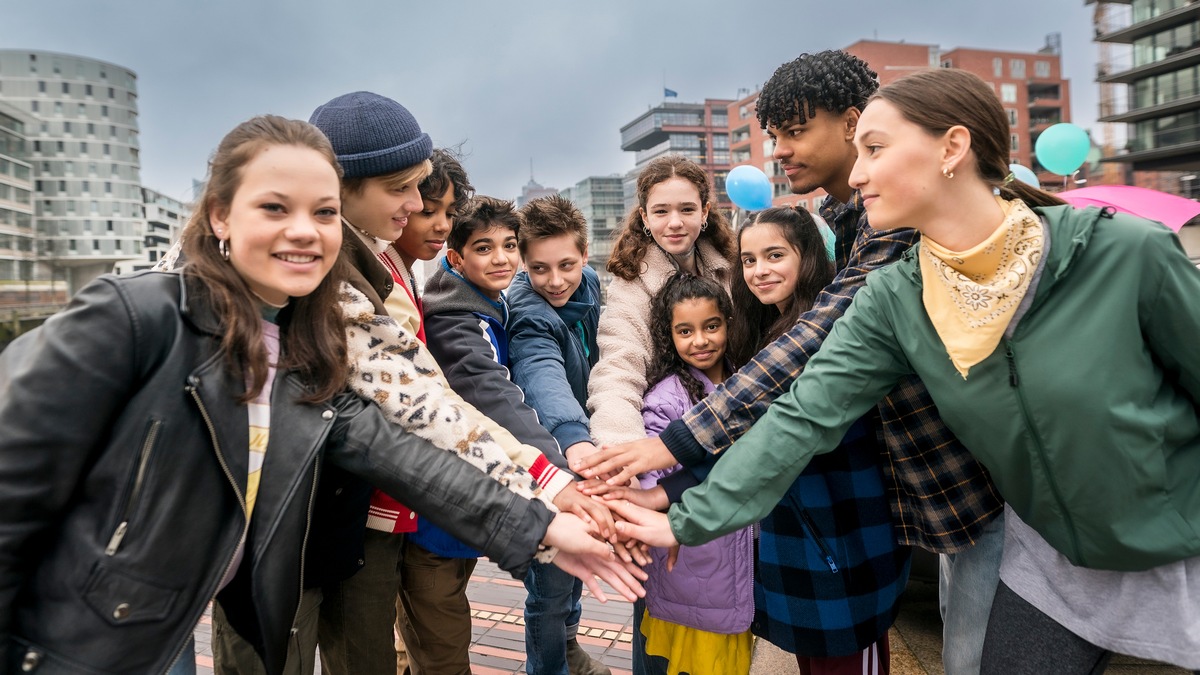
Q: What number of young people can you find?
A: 10